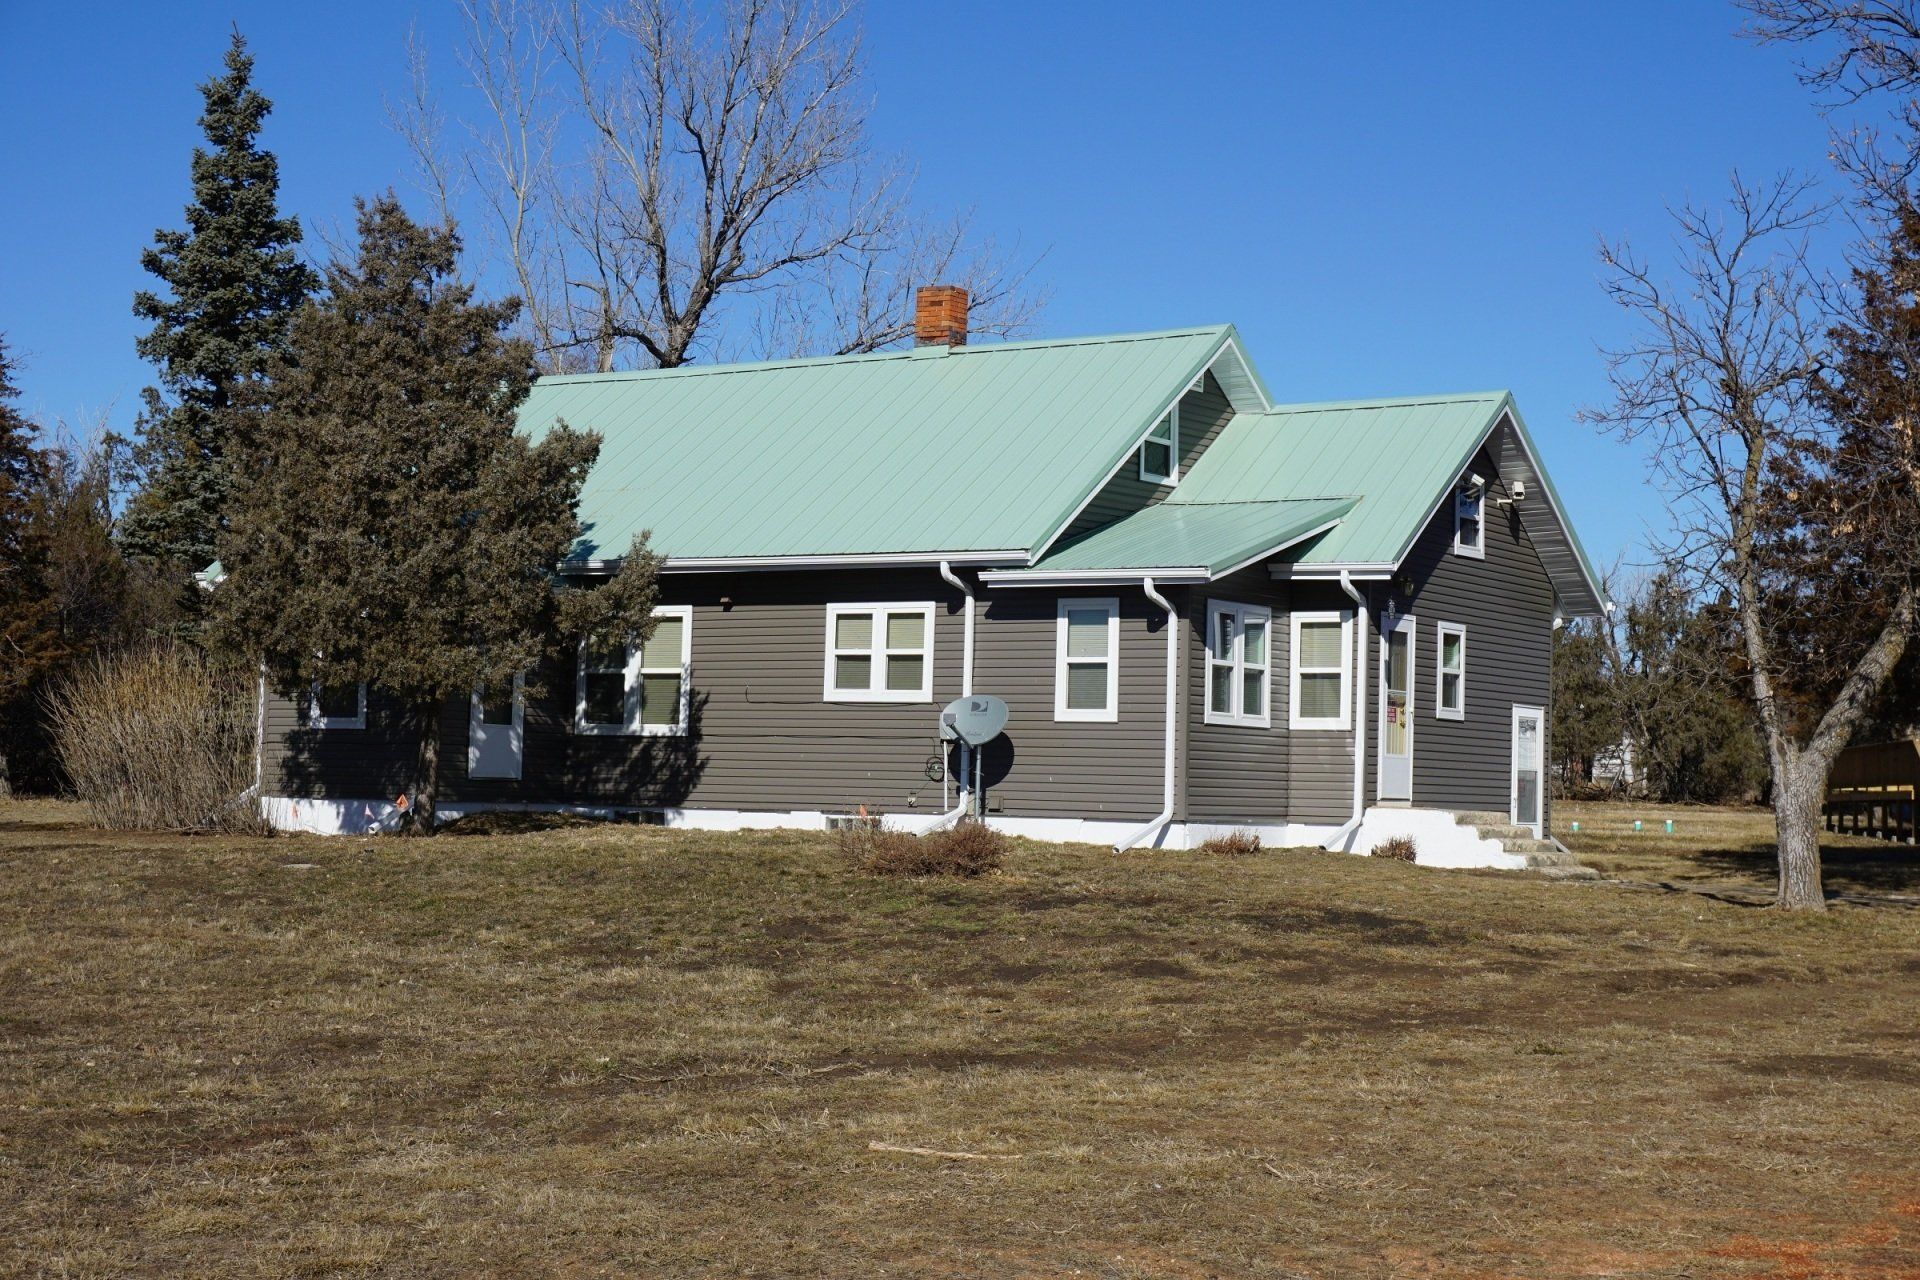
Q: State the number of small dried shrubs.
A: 3